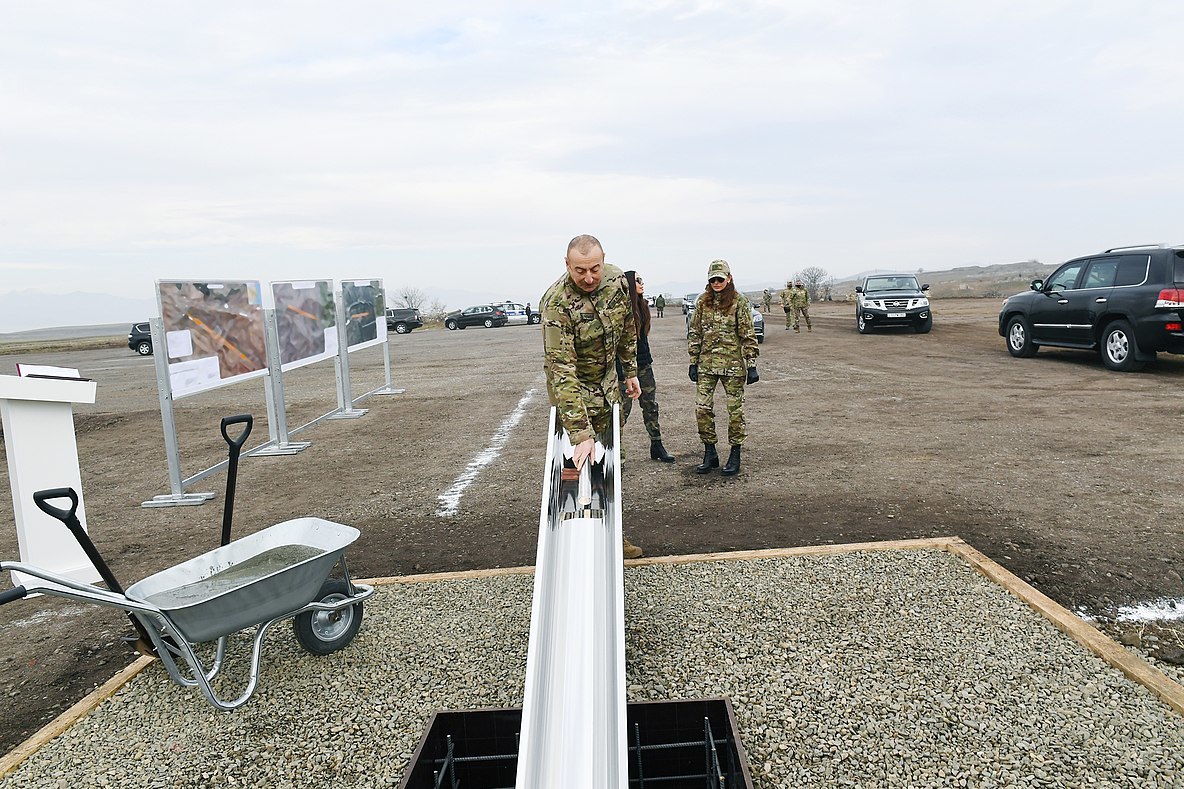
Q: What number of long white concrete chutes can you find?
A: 1